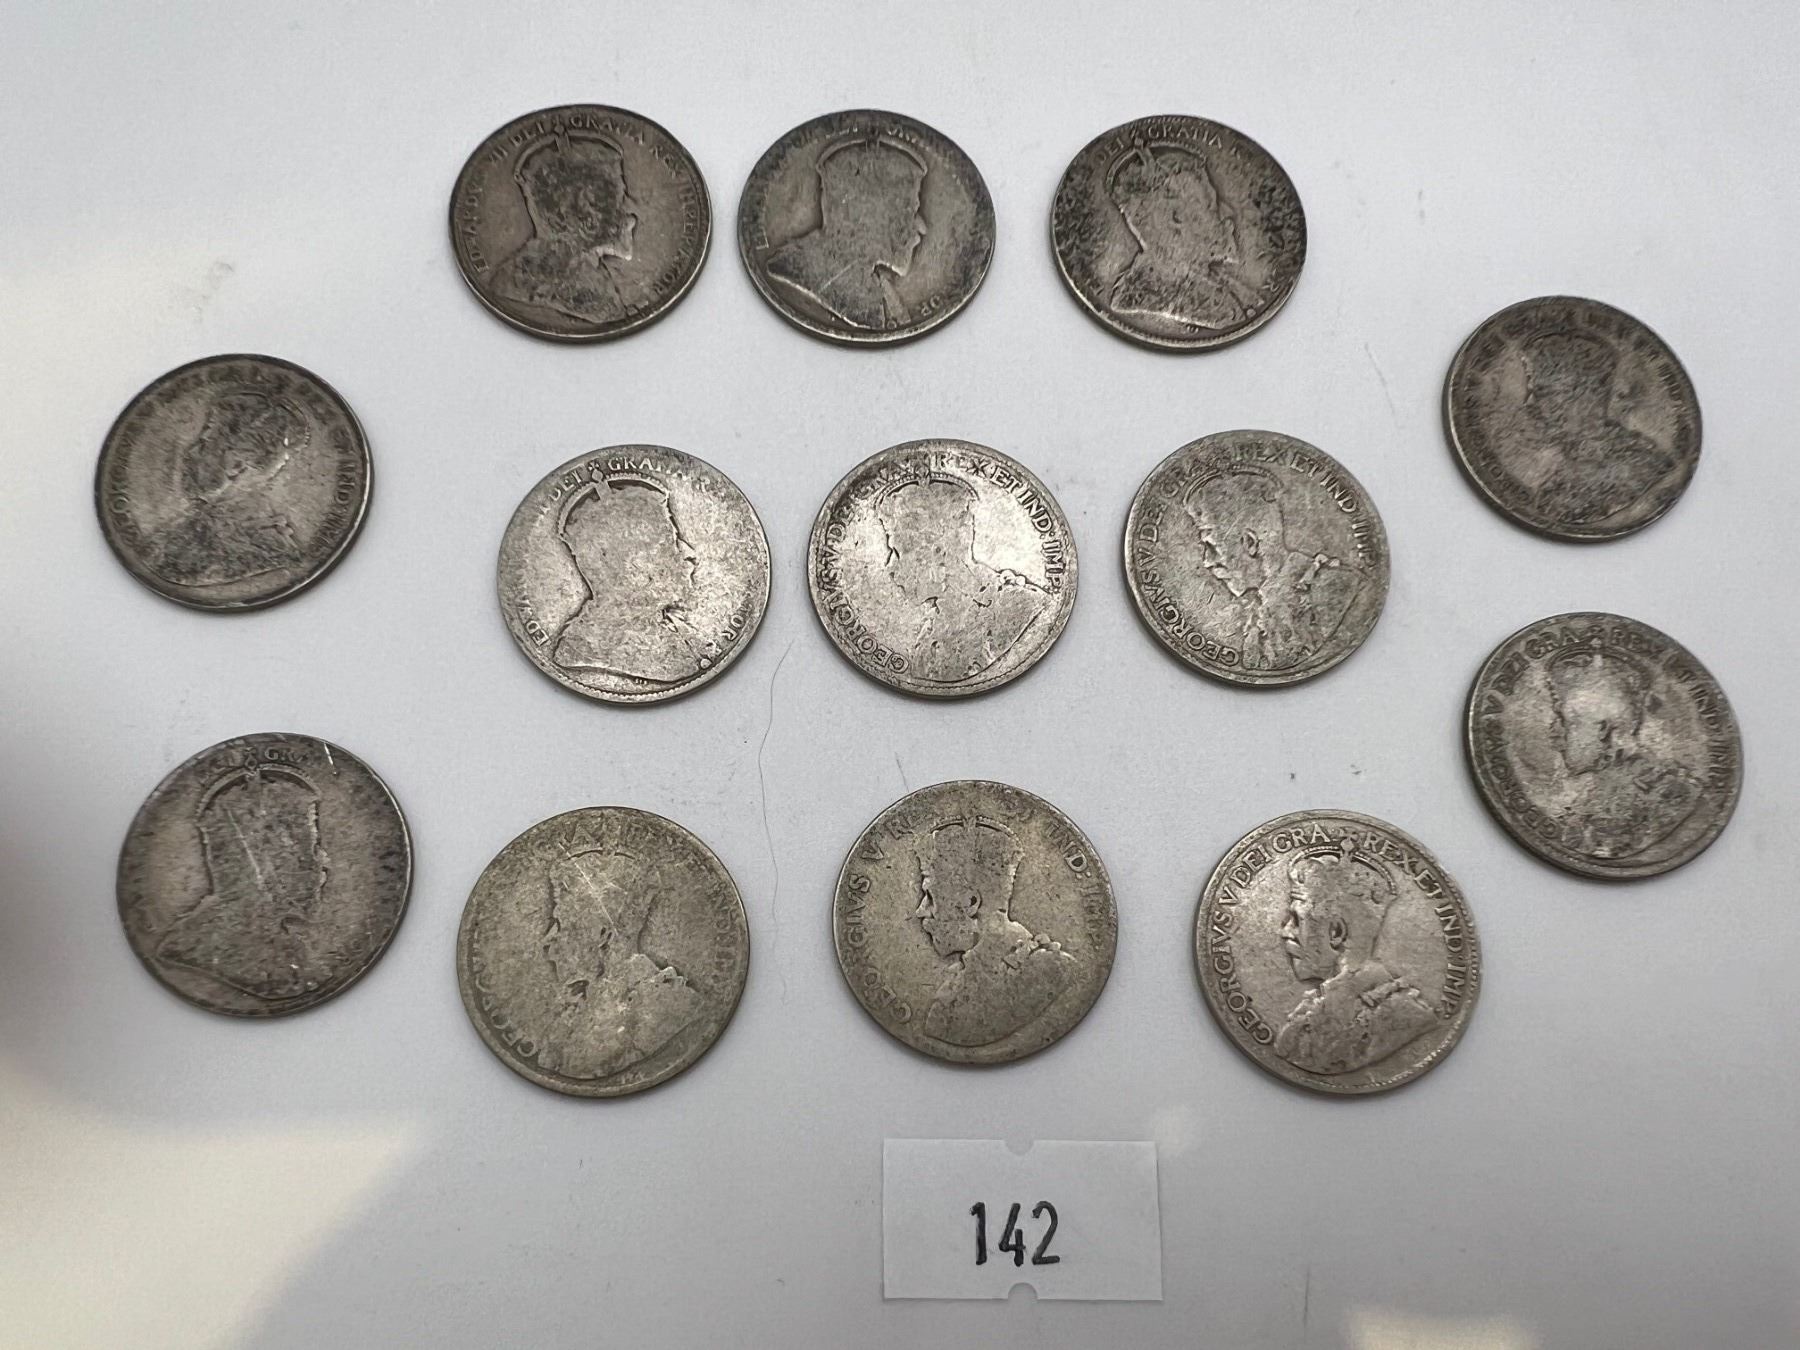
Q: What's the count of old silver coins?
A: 13